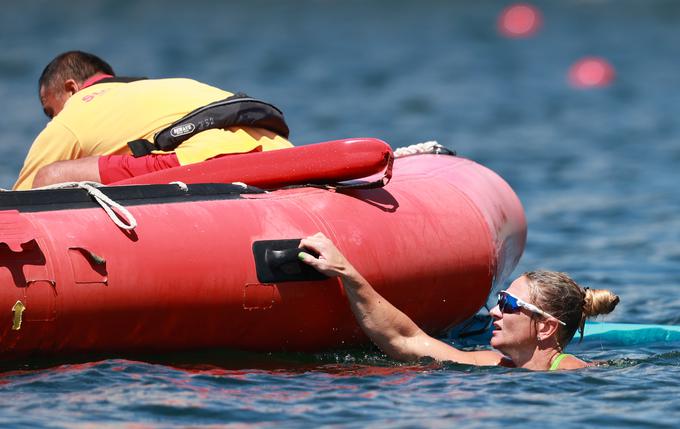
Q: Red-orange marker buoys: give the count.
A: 2